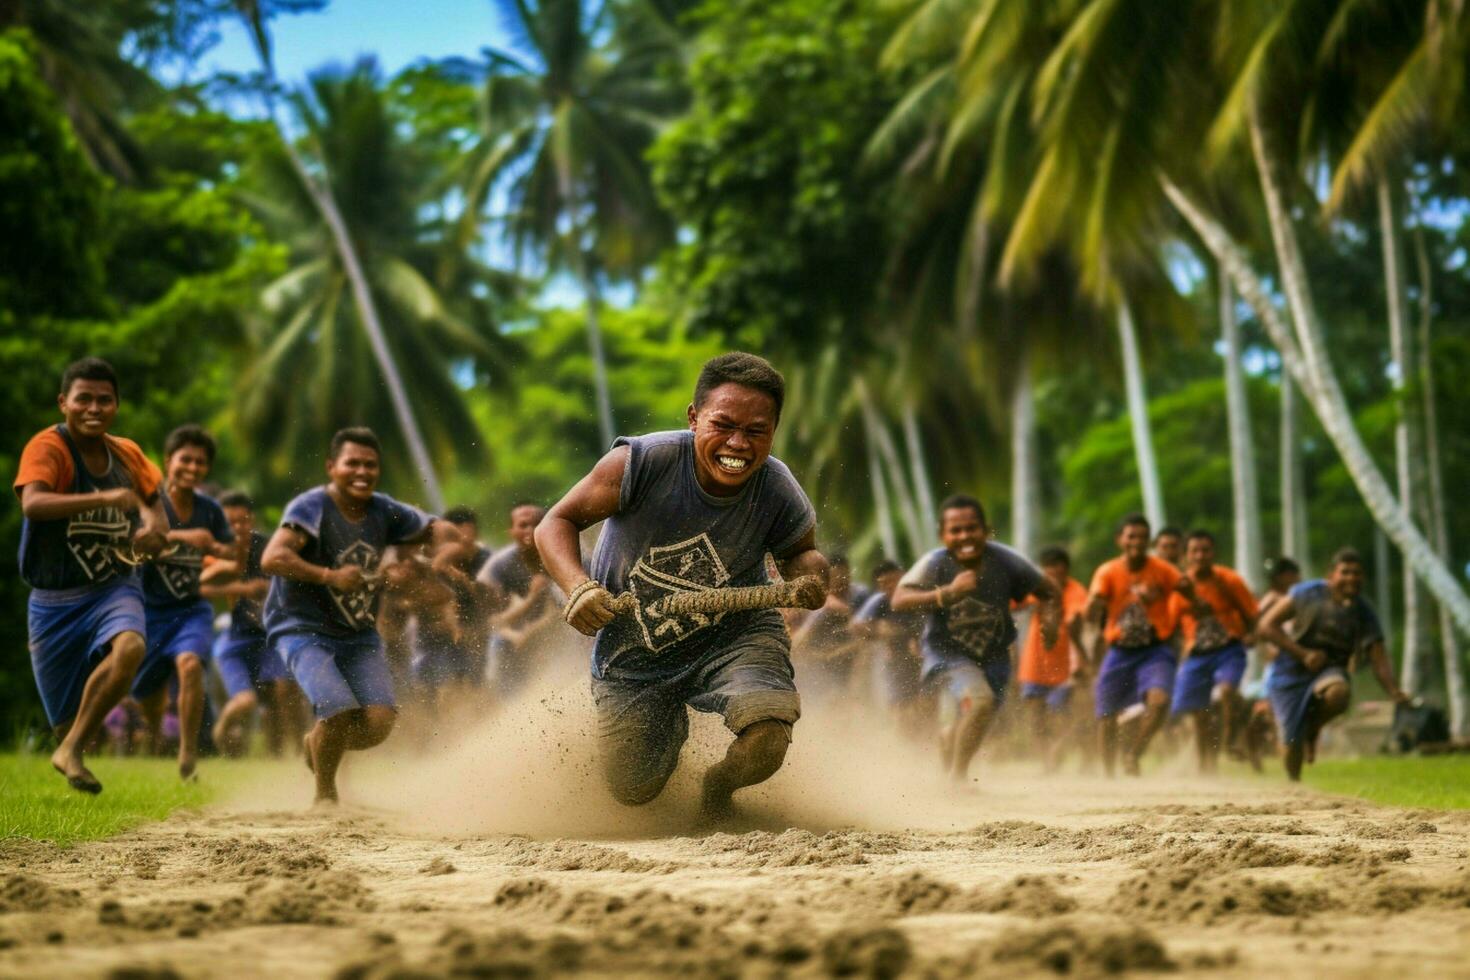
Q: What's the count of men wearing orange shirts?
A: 4